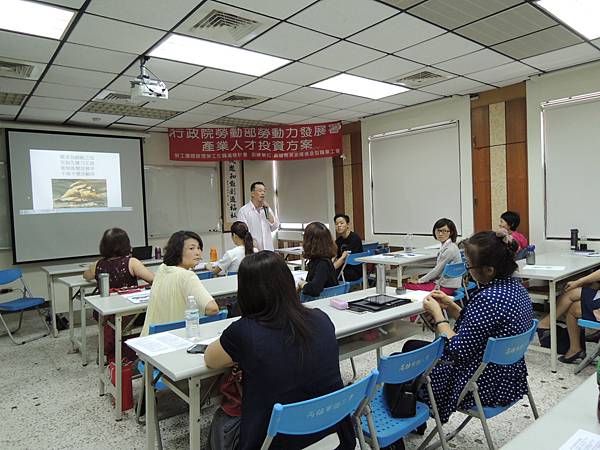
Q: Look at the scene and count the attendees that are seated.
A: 10